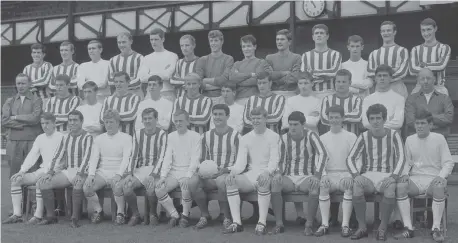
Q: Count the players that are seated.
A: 11